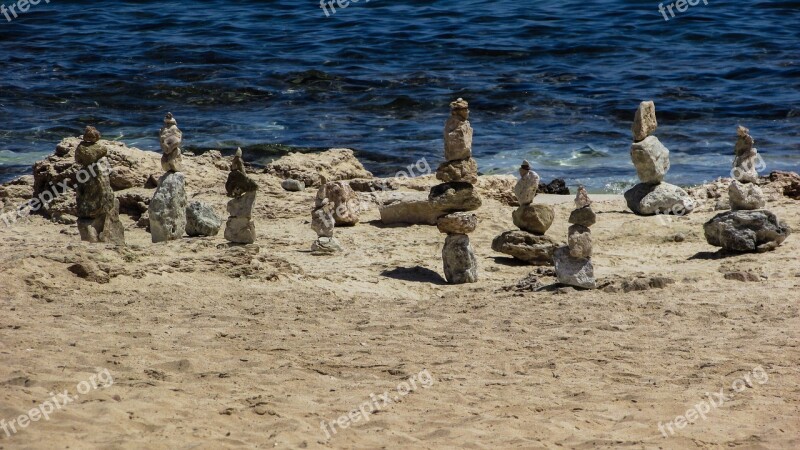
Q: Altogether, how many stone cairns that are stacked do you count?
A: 9